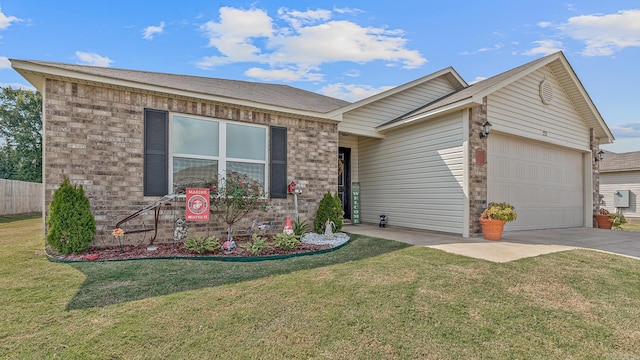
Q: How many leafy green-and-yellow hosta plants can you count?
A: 3